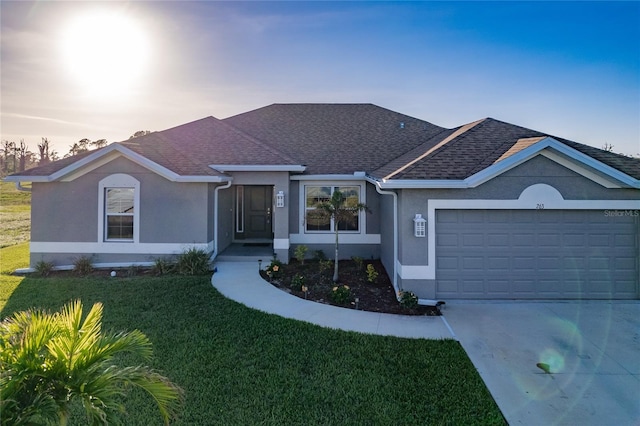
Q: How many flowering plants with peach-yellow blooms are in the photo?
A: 4